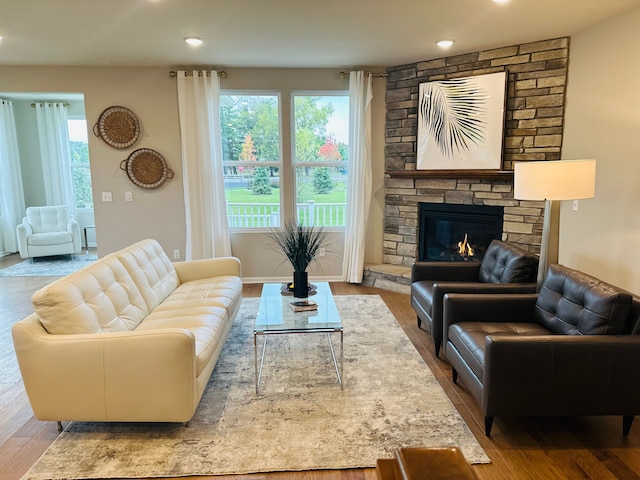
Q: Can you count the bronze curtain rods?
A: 3